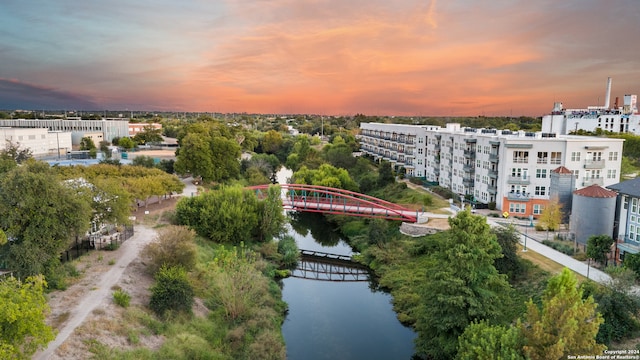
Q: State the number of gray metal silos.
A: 2